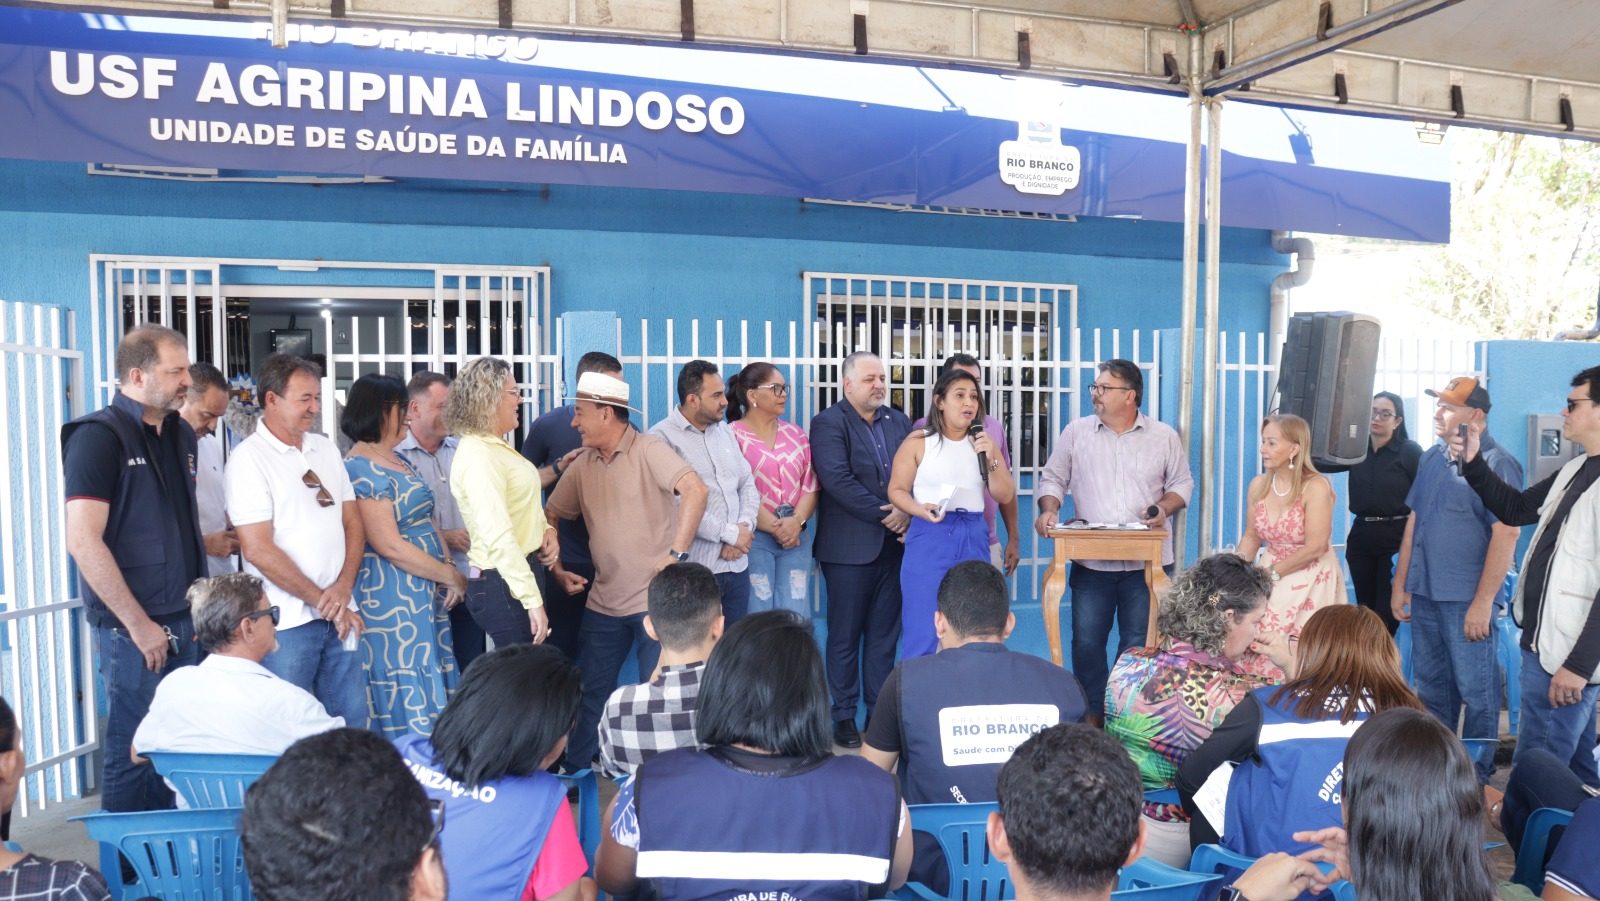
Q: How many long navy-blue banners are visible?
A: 1